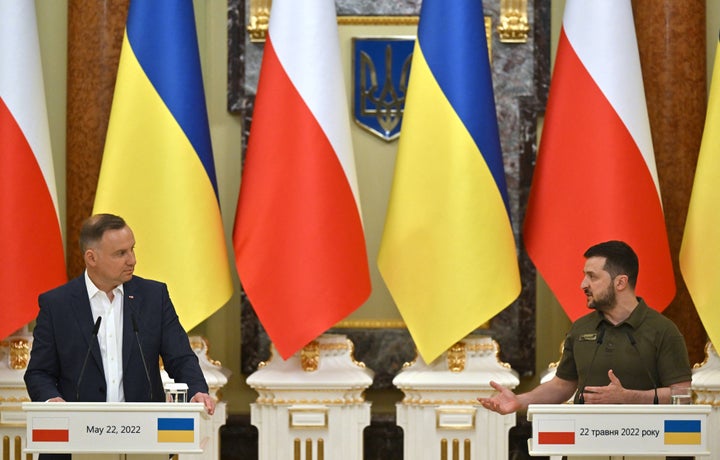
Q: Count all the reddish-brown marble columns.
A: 2